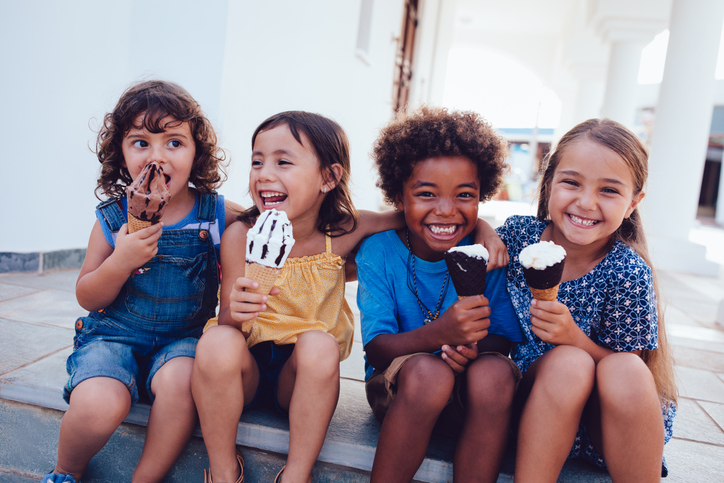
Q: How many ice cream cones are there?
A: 4